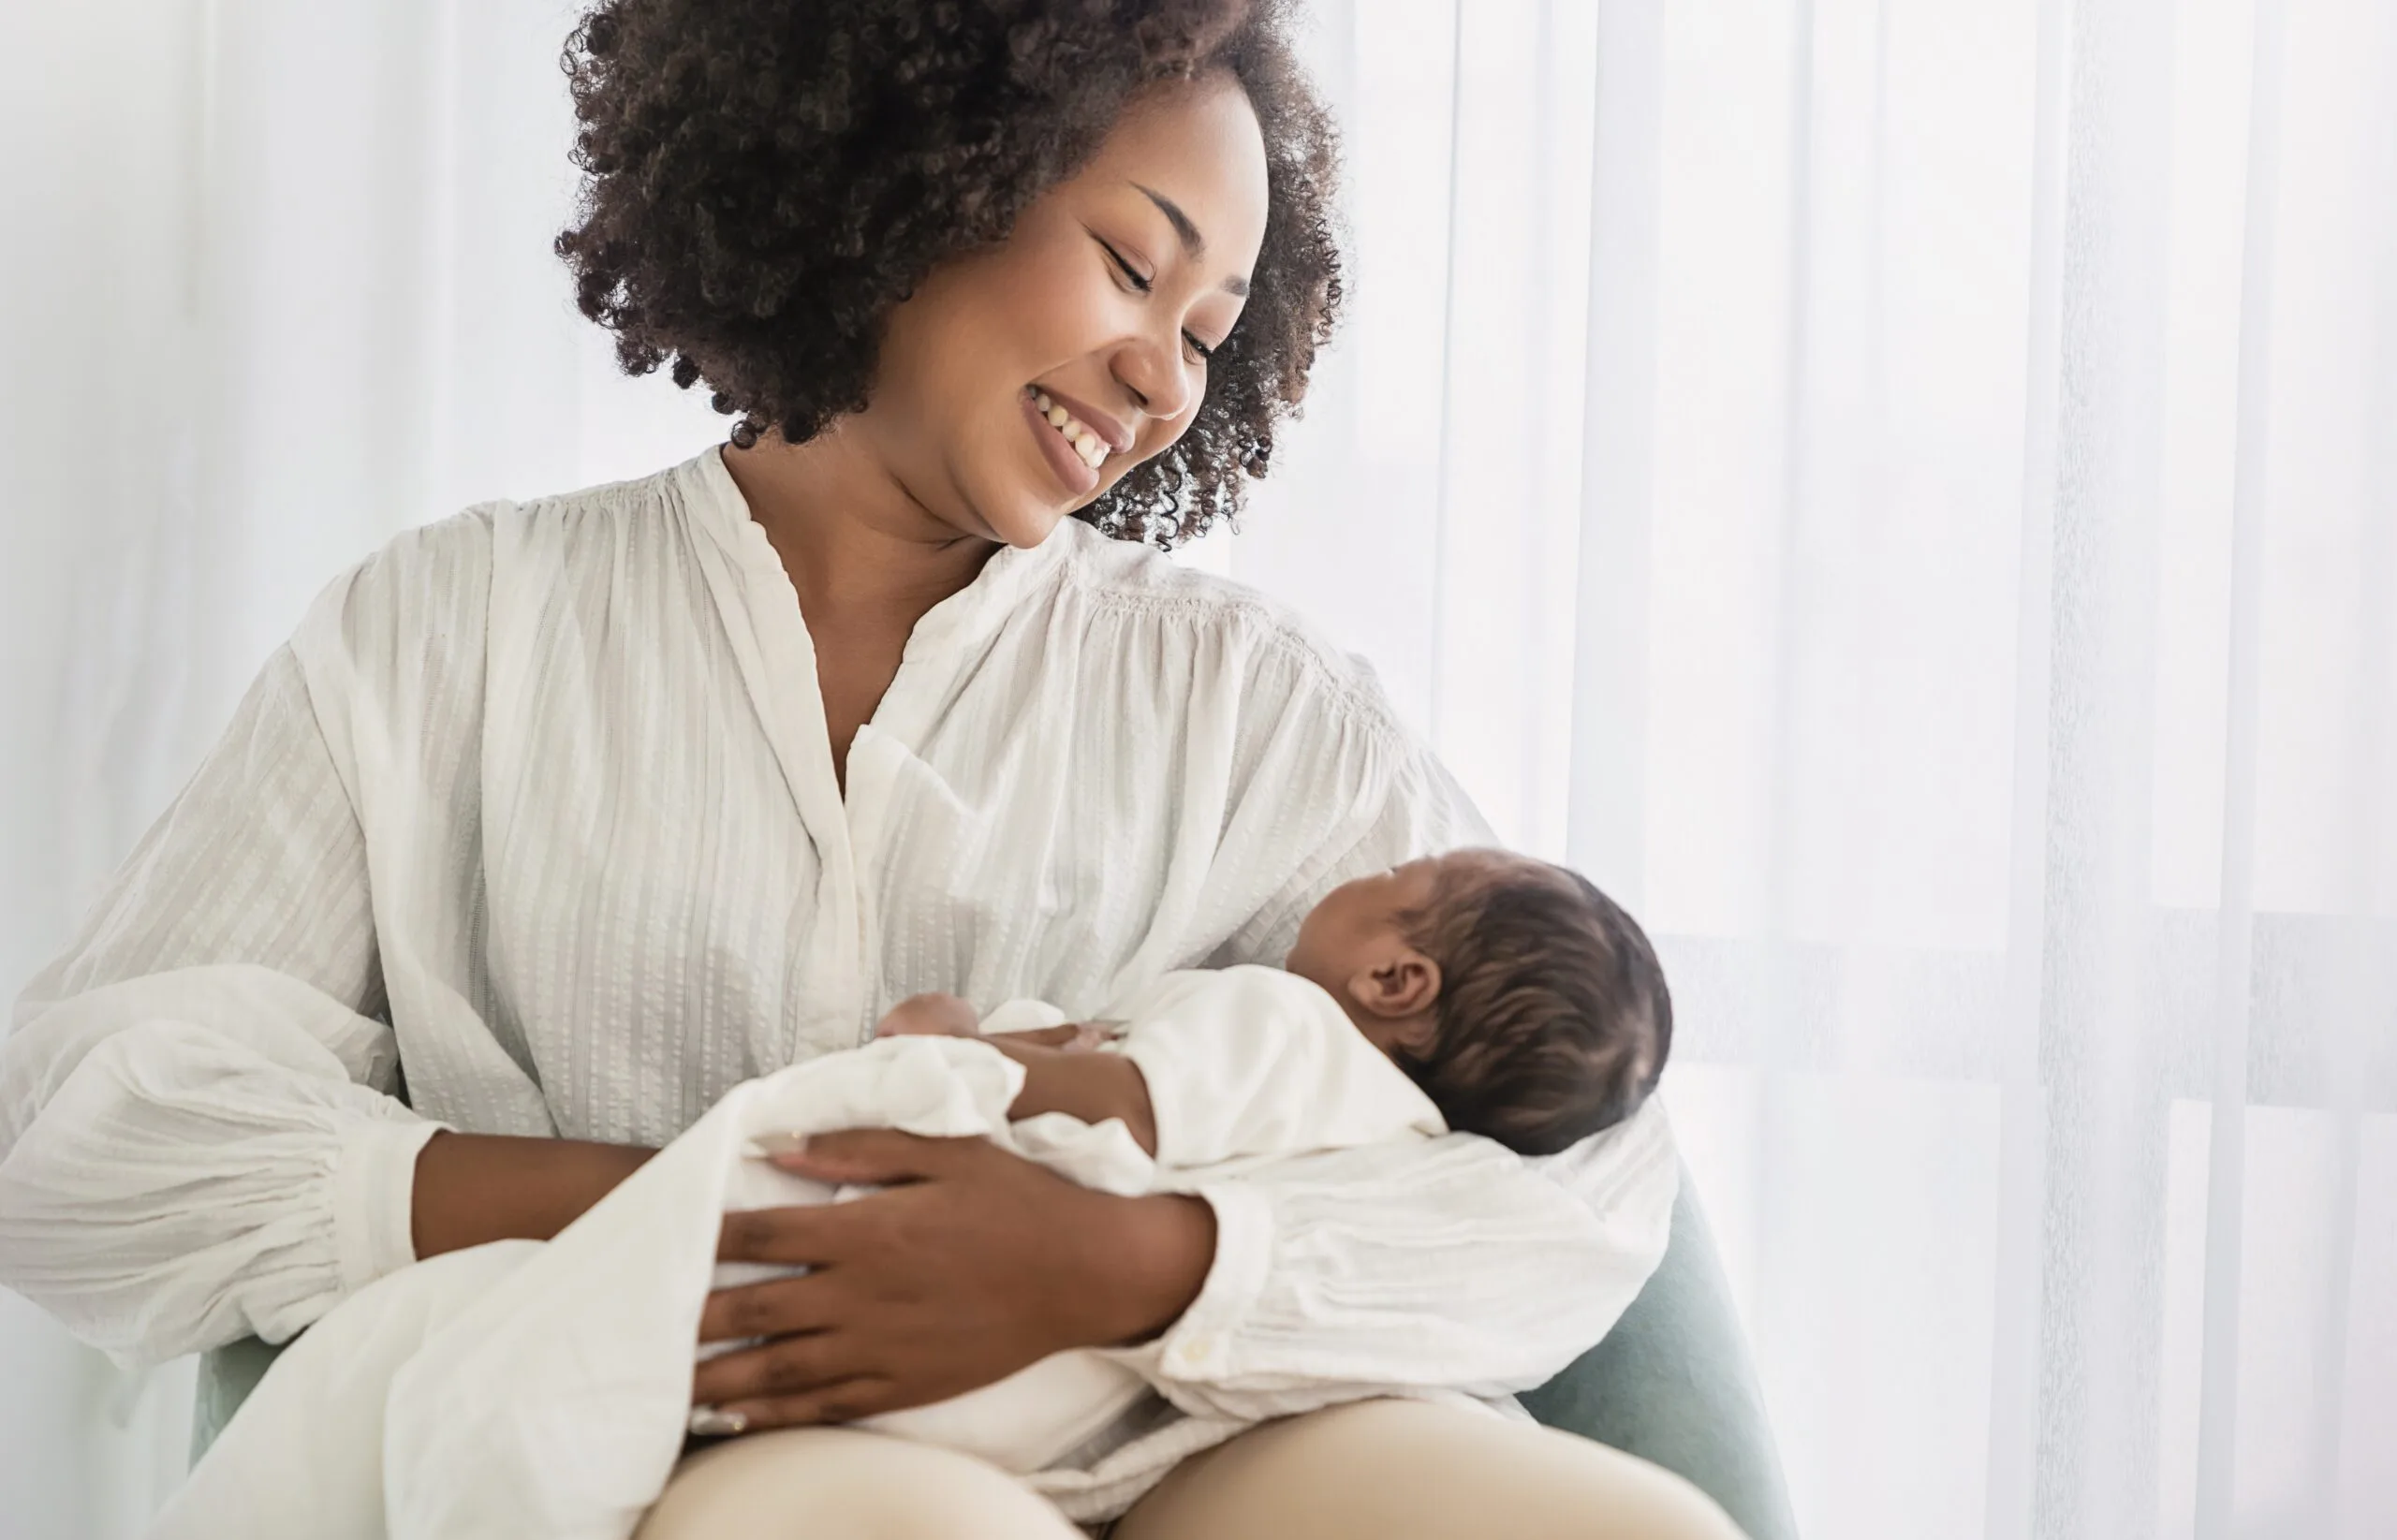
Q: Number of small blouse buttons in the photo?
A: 1